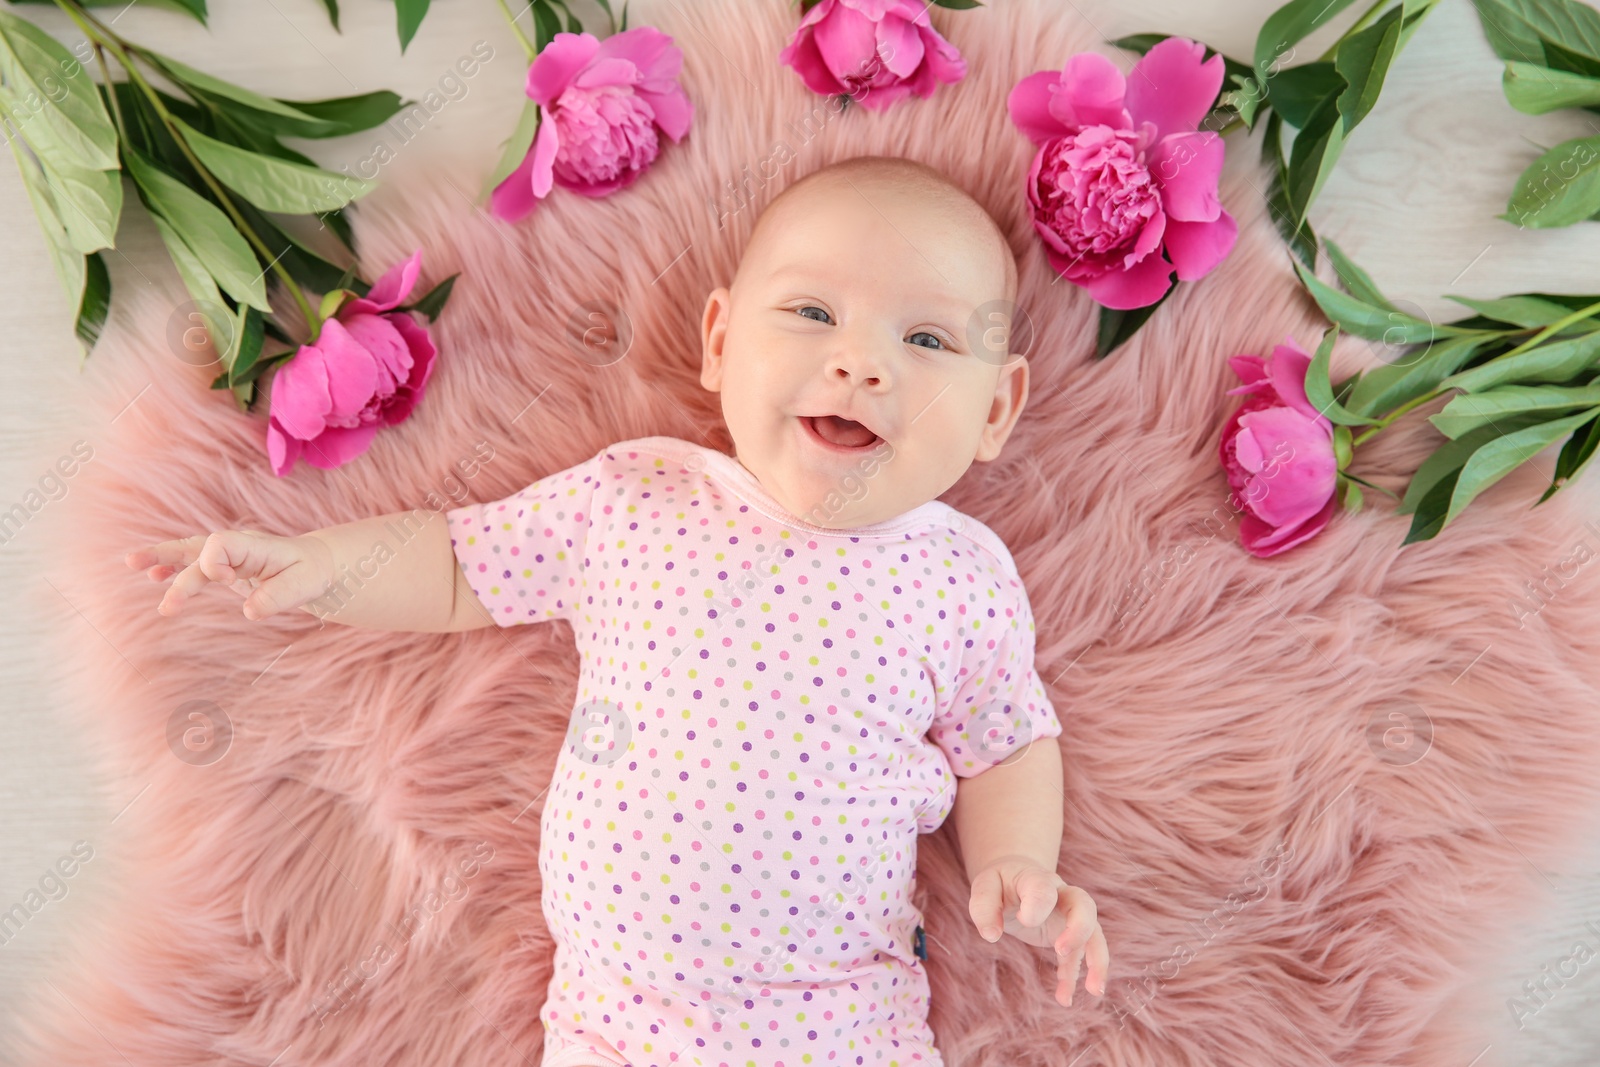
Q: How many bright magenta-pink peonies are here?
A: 5